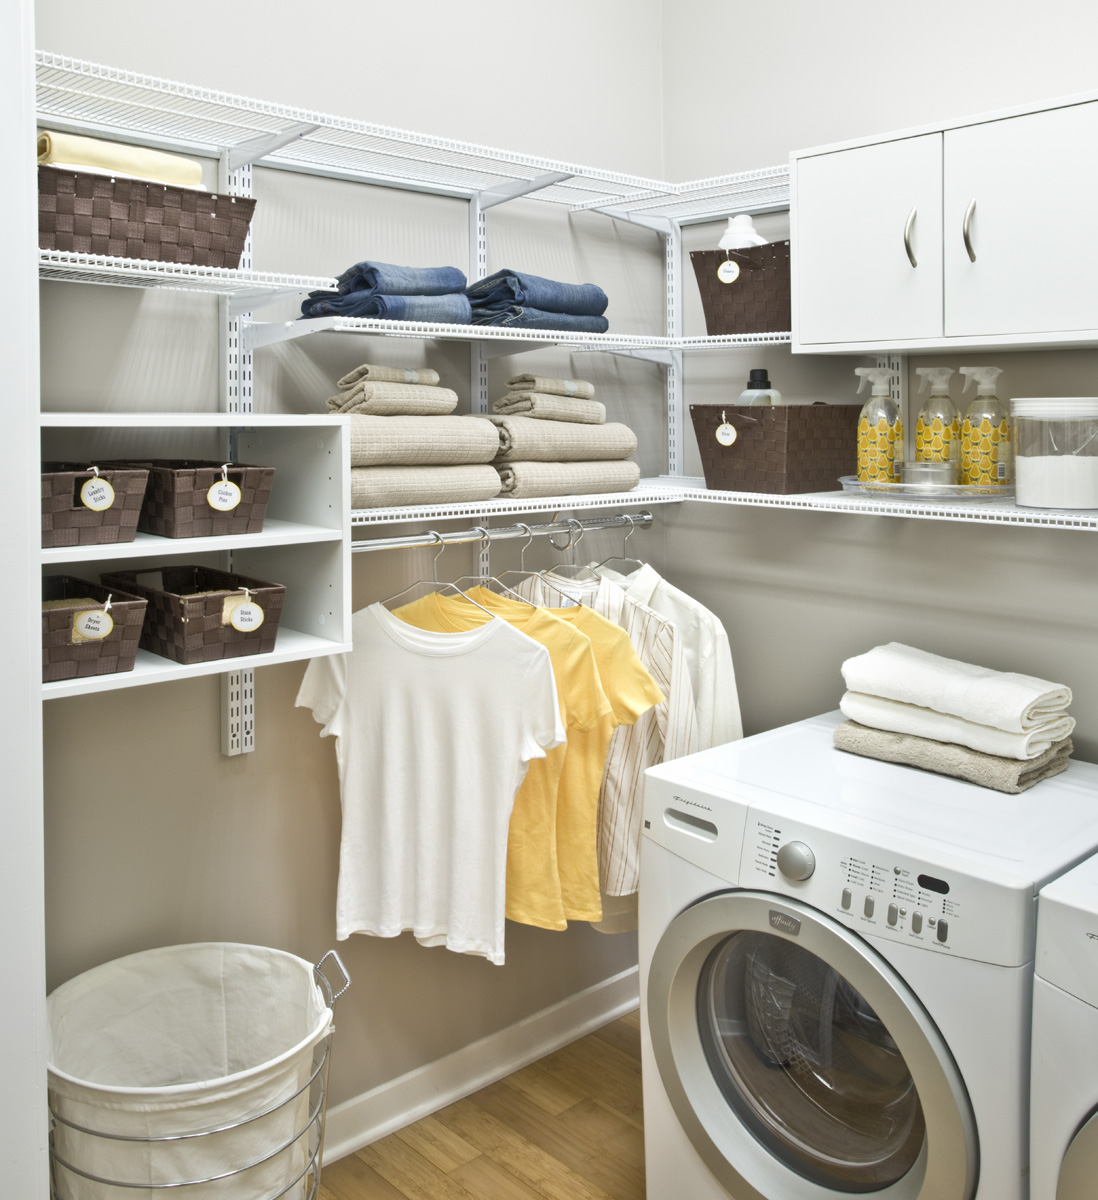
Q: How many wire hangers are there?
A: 5